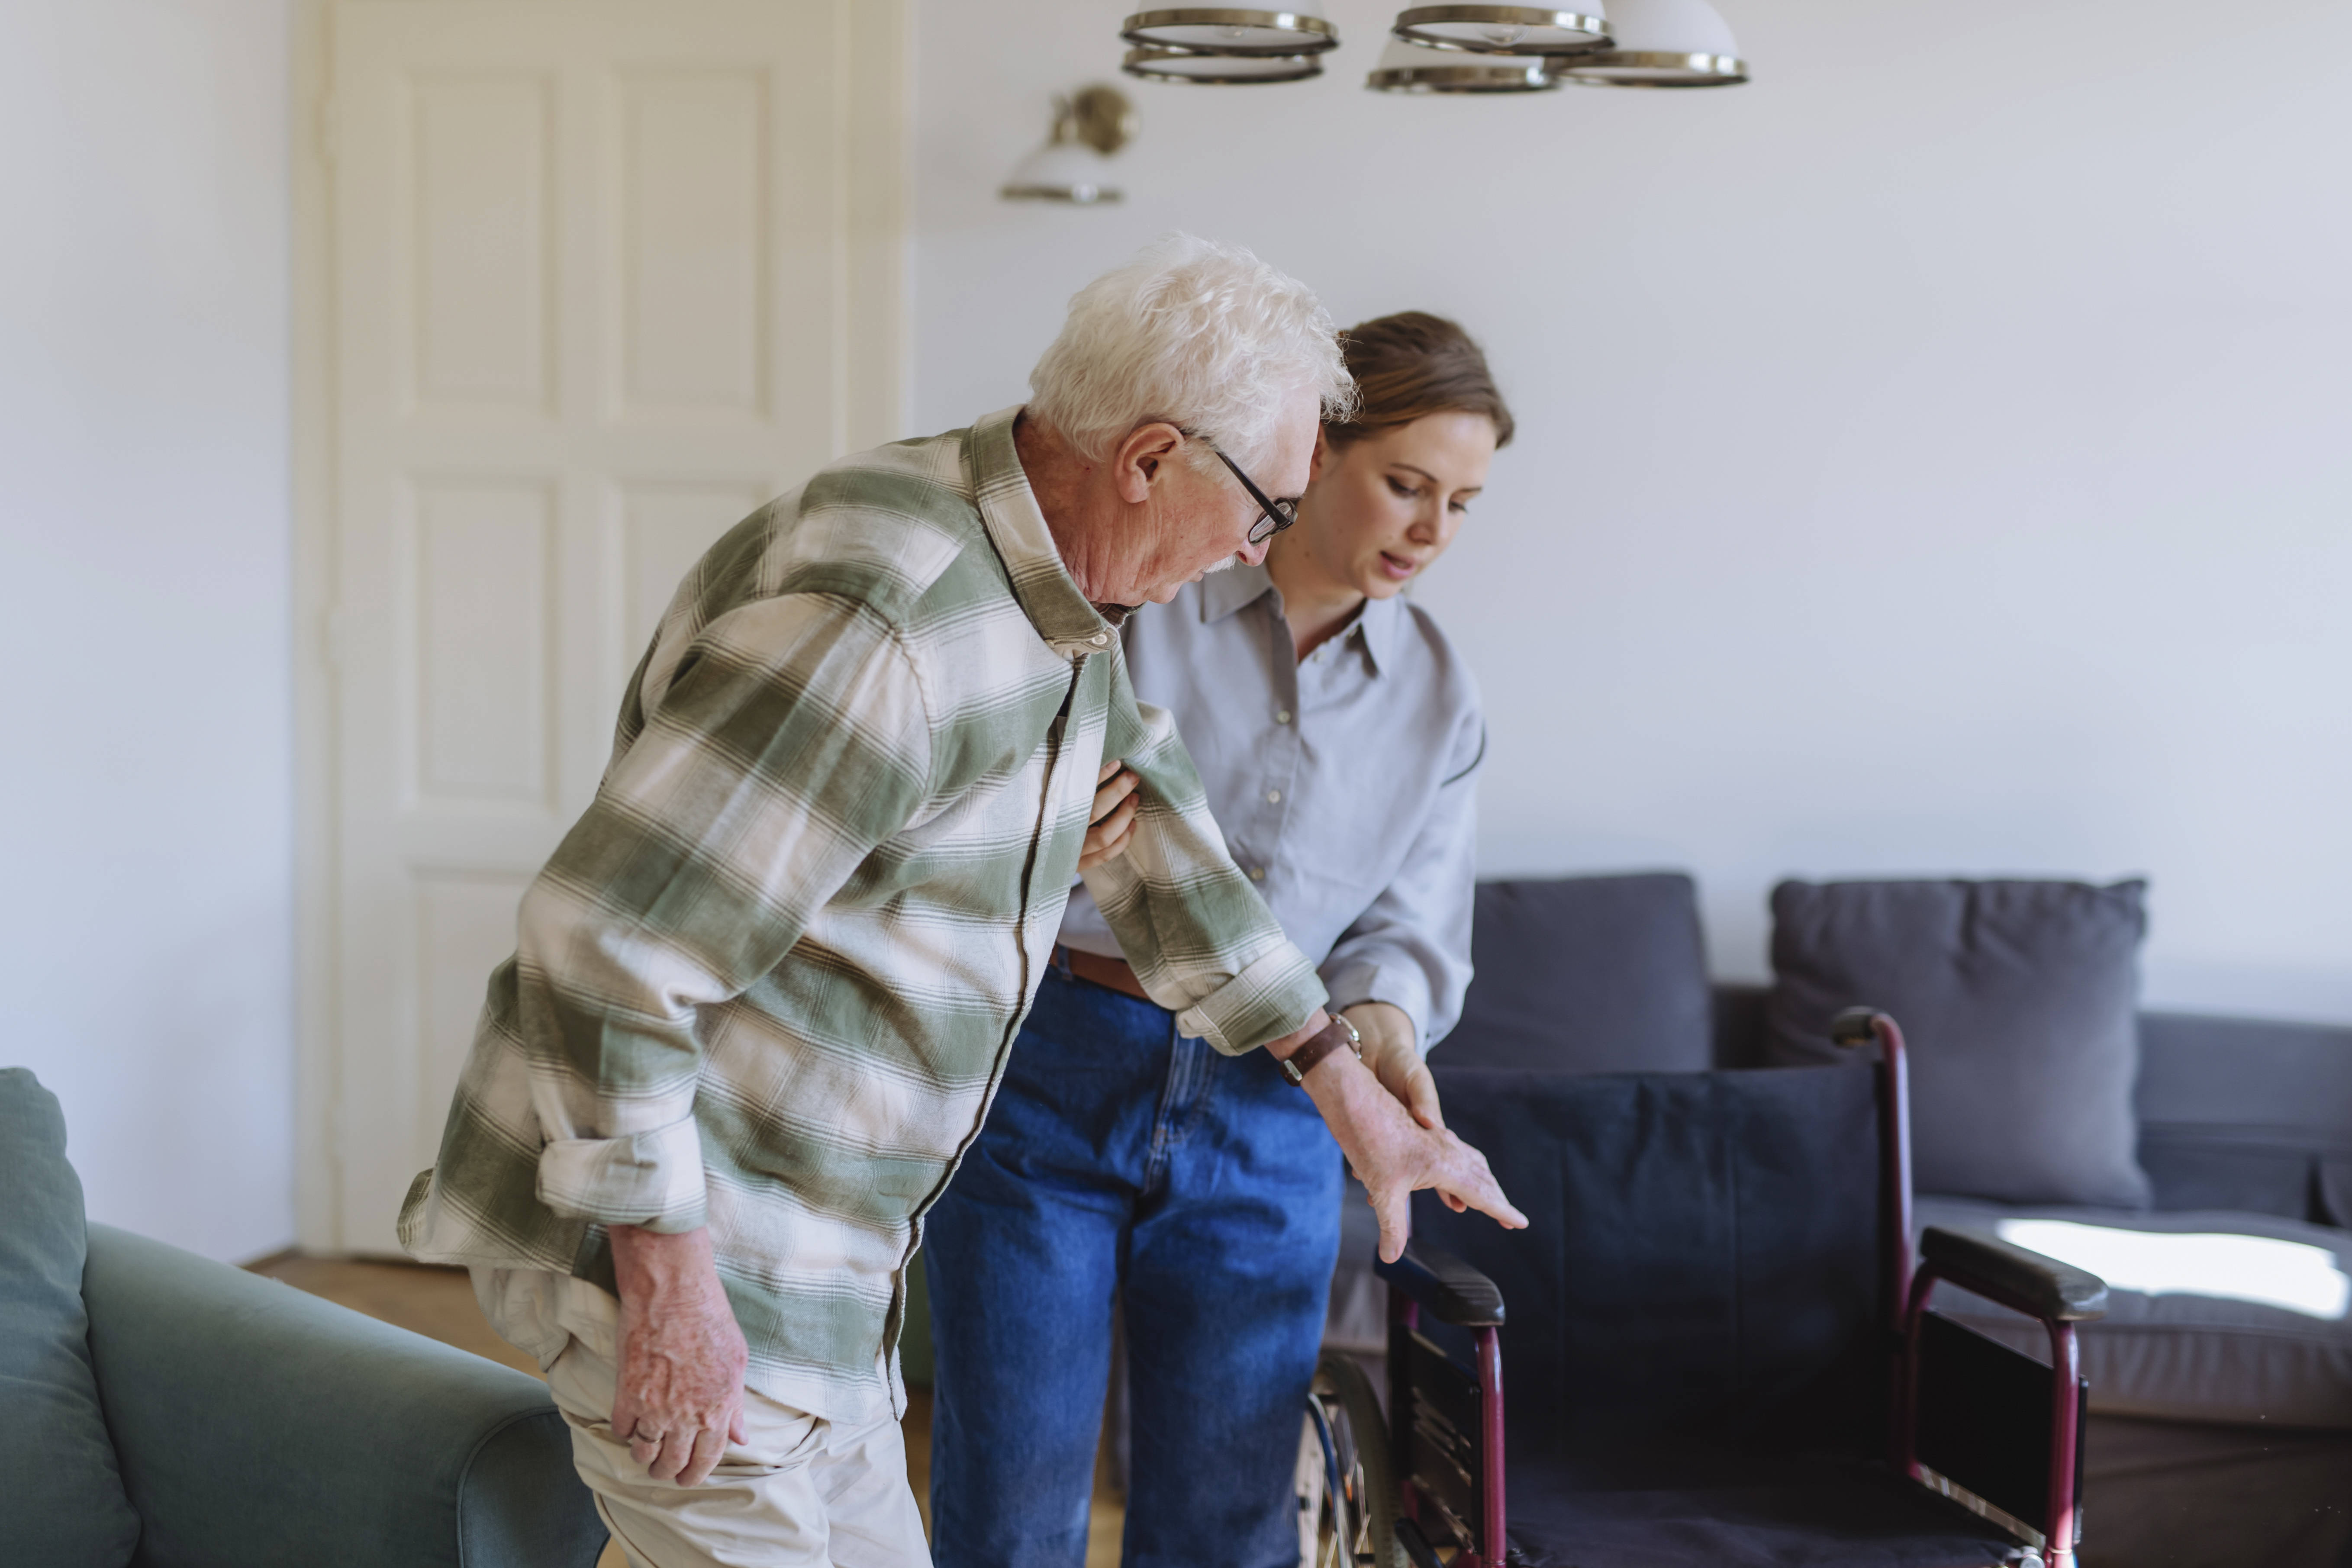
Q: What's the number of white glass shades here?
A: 6